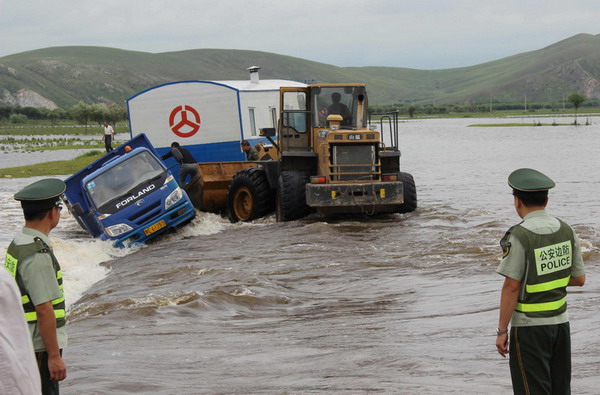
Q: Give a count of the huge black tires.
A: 3